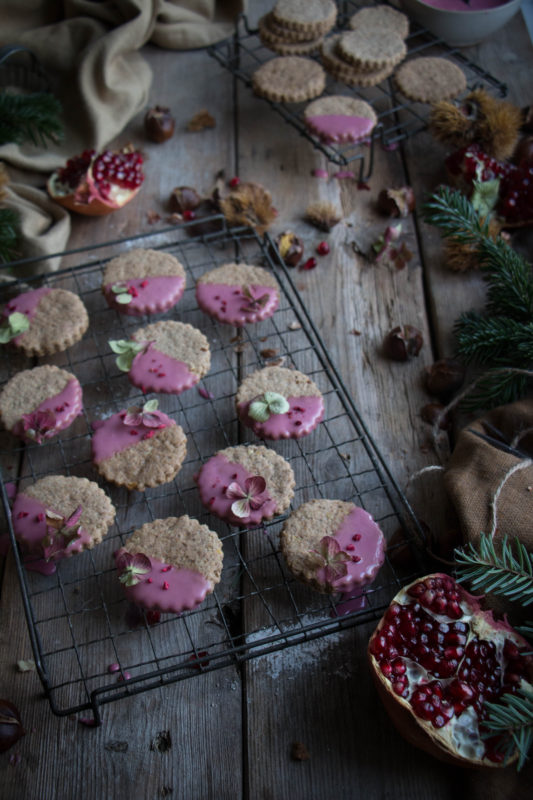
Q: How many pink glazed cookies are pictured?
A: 12